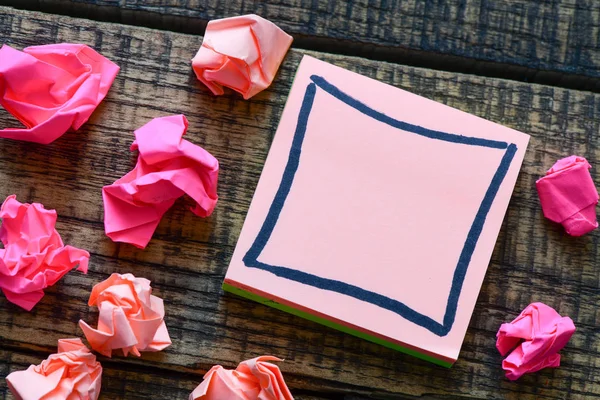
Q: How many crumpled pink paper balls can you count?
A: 9